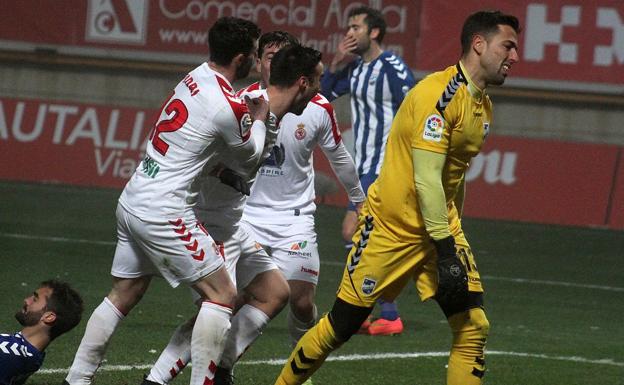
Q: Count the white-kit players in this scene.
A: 3